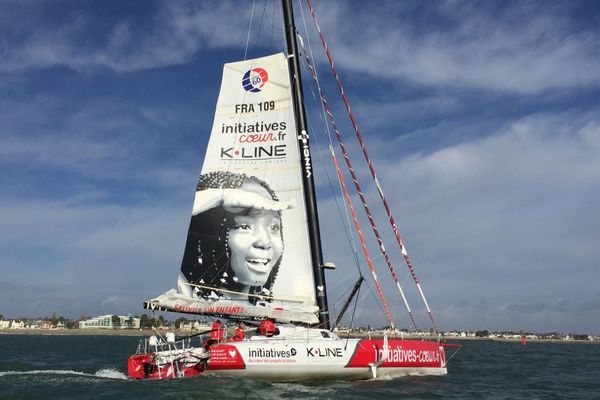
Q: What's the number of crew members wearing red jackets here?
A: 3